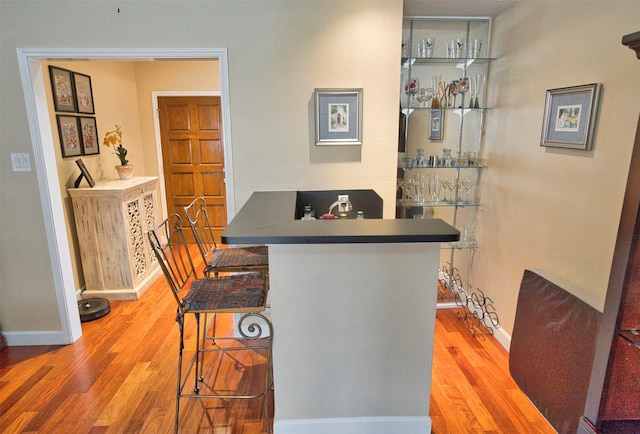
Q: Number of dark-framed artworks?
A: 4